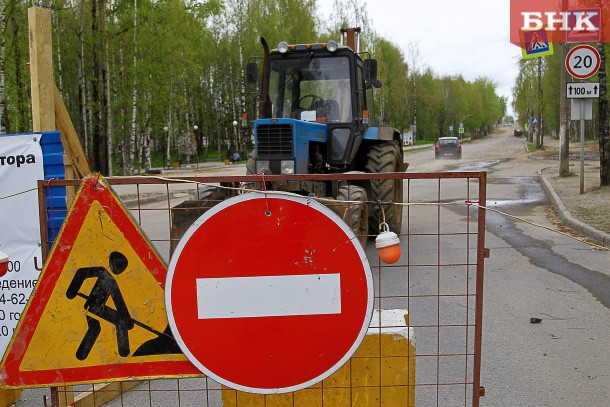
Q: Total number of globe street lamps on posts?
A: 3